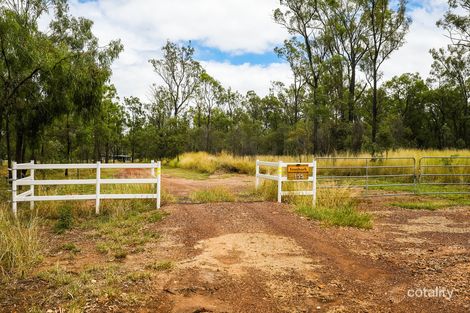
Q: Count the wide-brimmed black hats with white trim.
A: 0